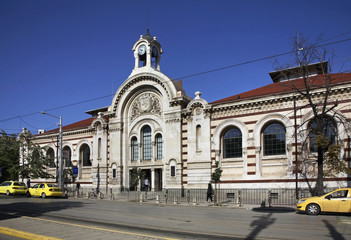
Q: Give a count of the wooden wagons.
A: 0